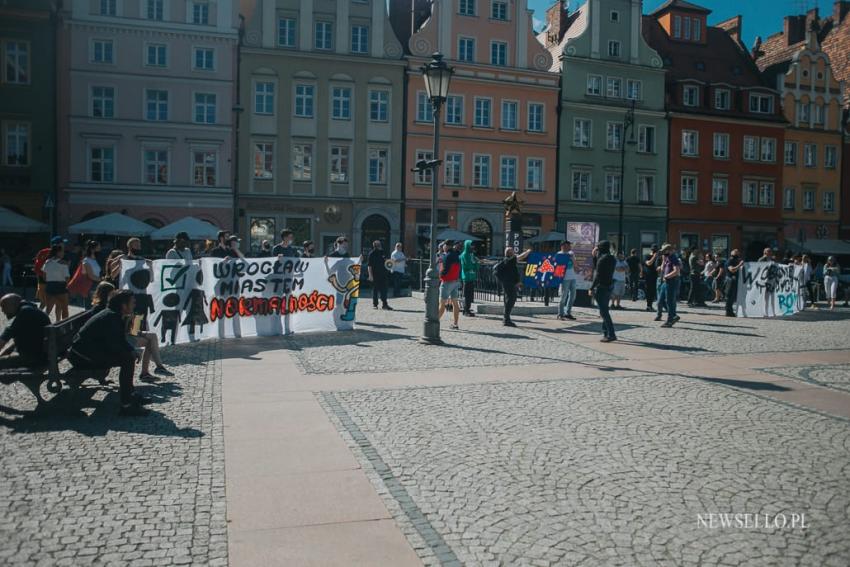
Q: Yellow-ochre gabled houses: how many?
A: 1